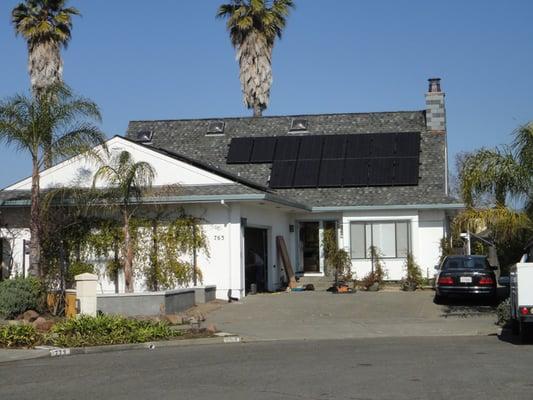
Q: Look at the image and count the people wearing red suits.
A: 0